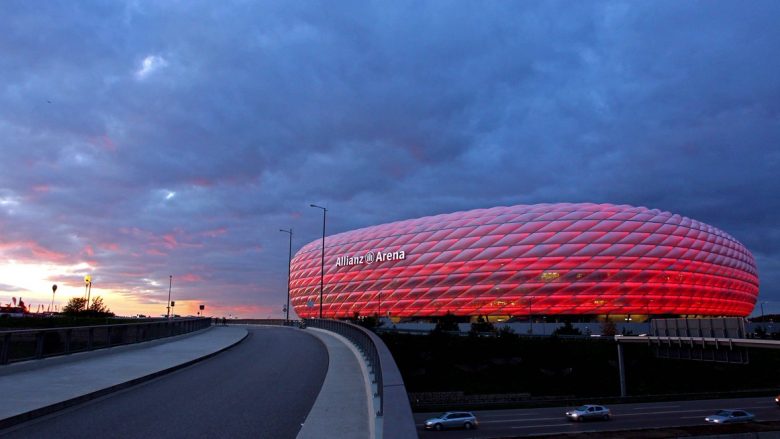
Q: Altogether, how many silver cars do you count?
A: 3